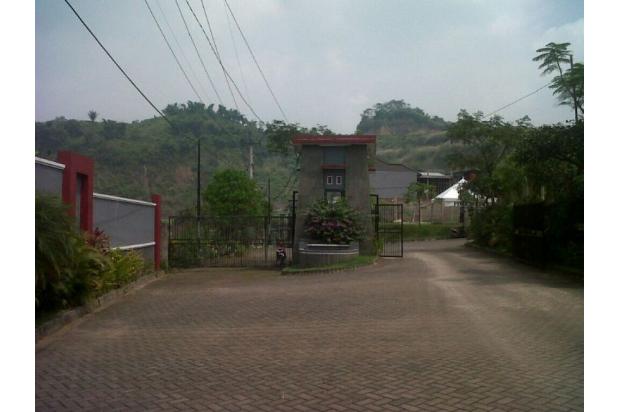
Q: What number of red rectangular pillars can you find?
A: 2